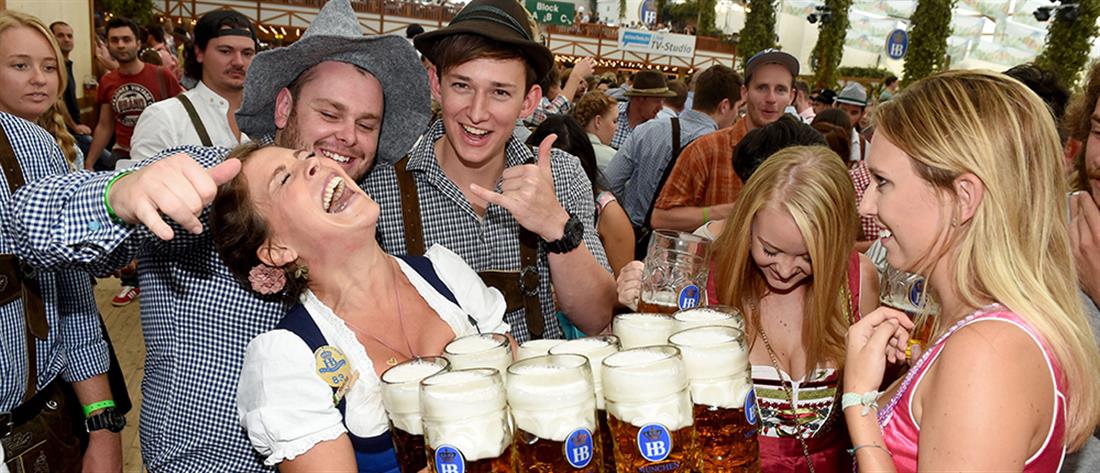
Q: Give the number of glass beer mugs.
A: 12